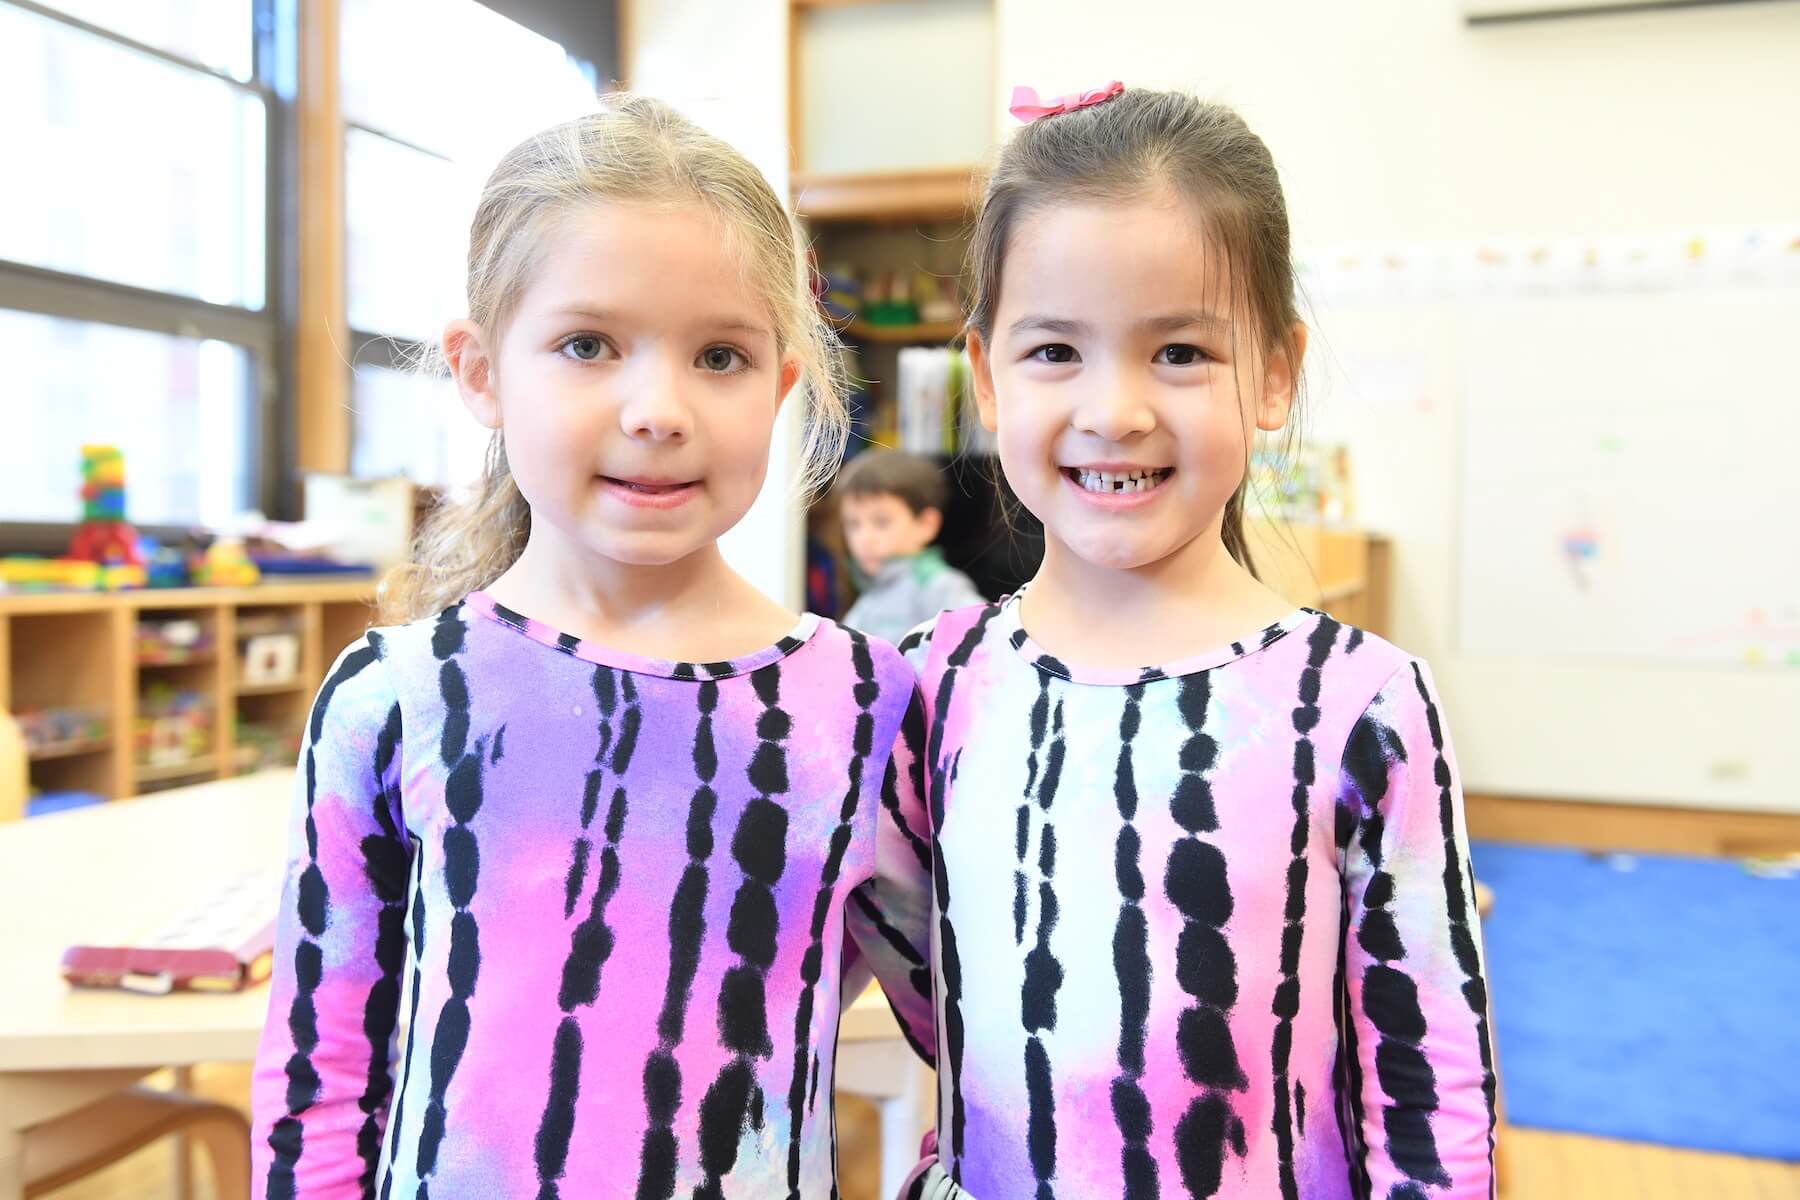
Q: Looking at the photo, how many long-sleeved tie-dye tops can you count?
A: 2